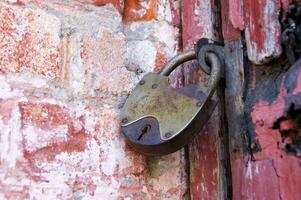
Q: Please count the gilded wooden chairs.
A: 0